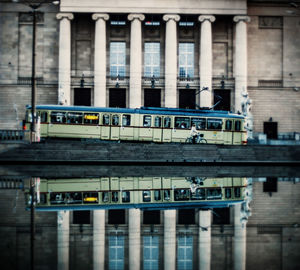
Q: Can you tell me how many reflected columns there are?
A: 6